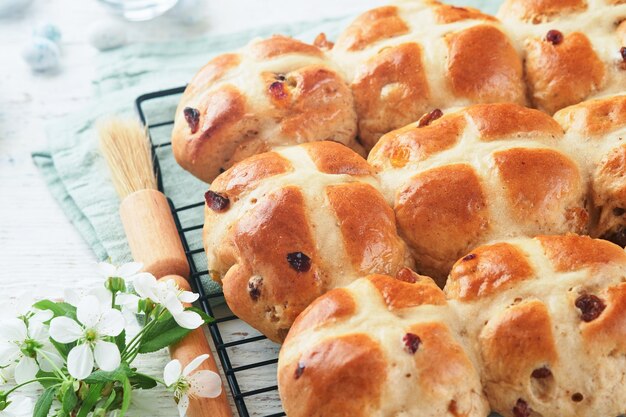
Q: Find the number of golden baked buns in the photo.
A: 8